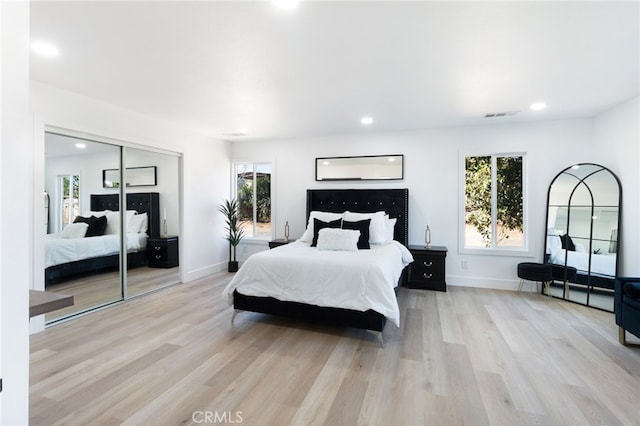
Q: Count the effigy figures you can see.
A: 0